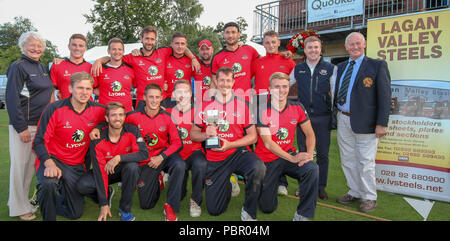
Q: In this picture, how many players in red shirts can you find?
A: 13